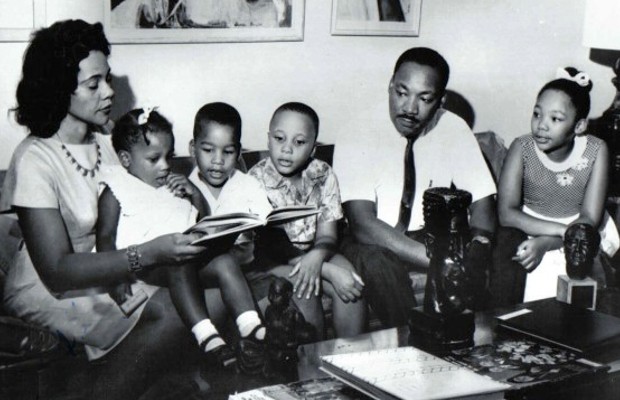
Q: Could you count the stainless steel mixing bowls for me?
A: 0